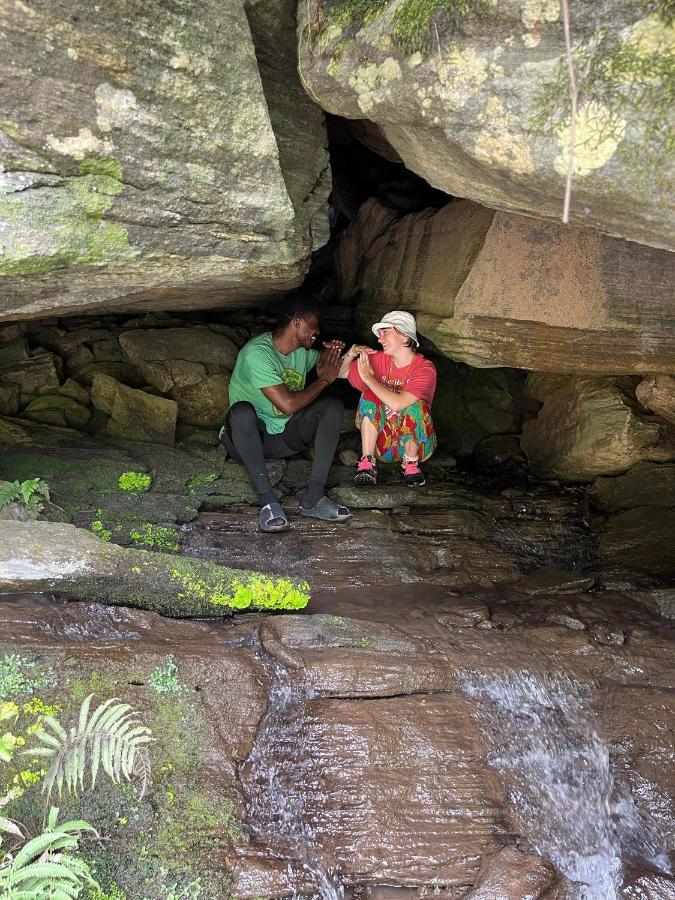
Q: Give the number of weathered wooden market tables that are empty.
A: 0